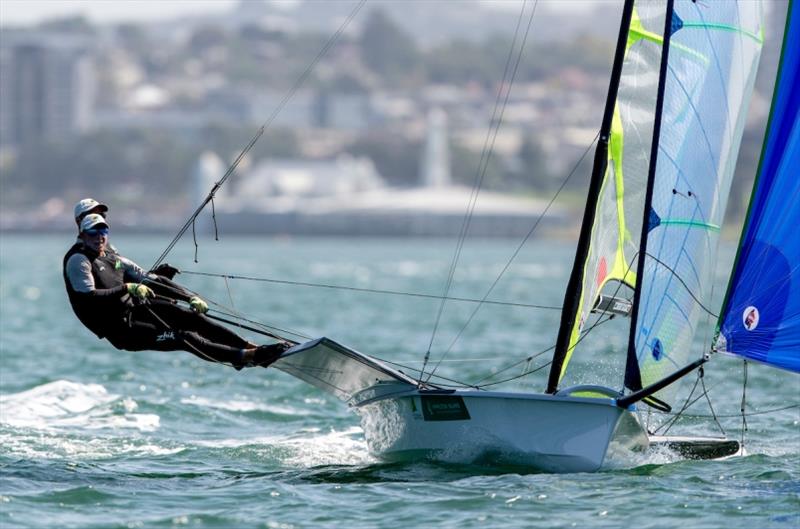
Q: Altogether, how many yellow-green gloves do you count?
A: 2